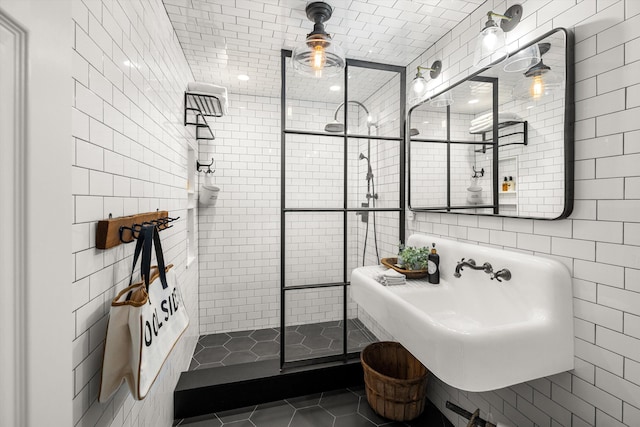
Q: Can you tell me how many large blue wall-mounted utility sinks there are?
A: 0